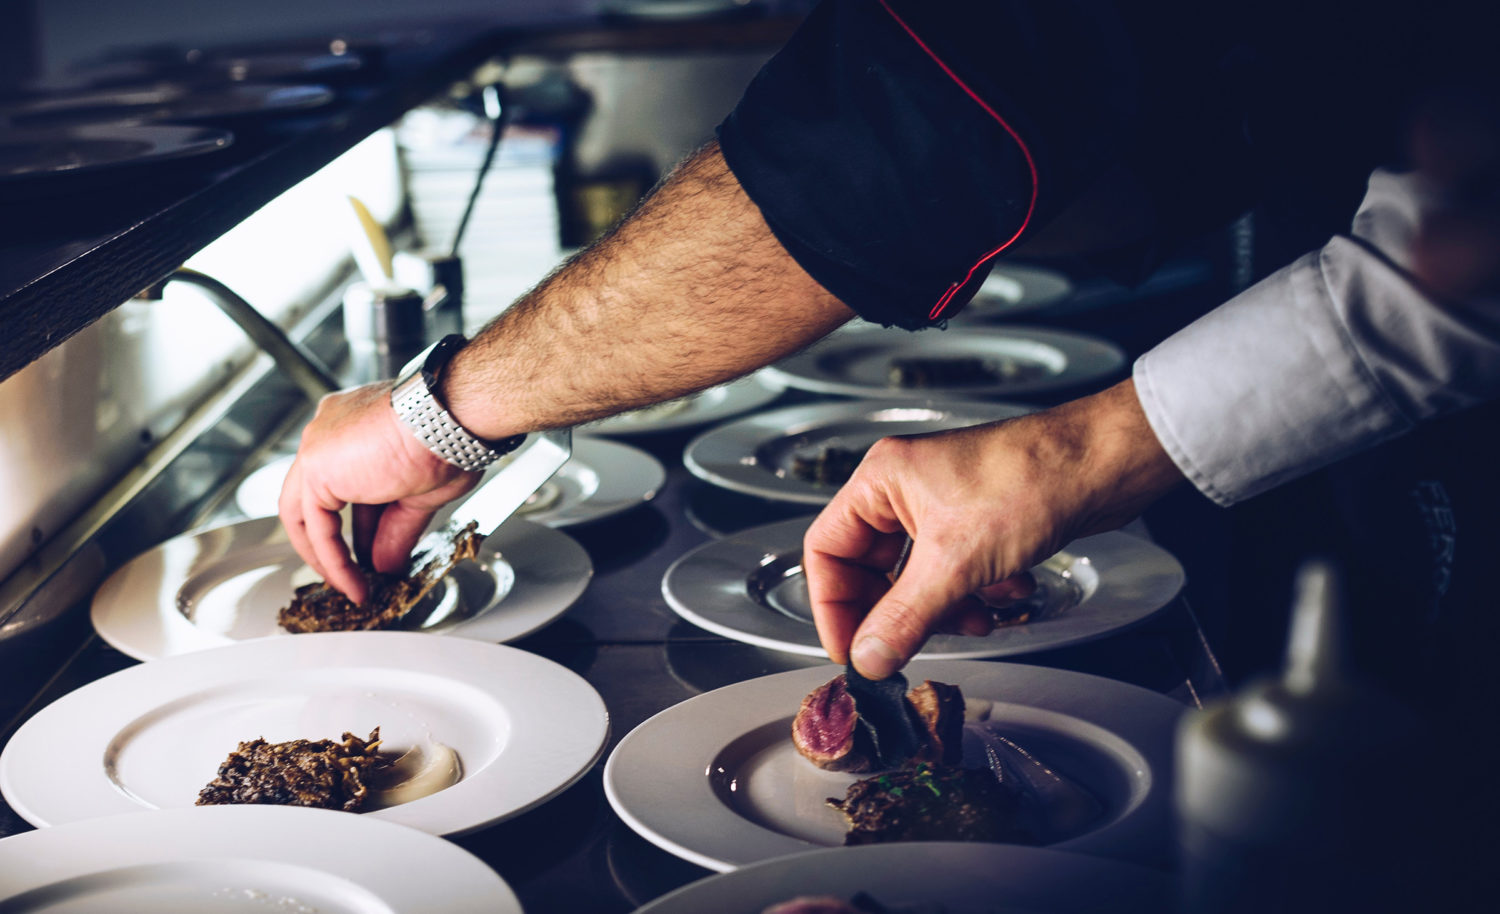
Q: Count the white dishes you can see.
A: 11